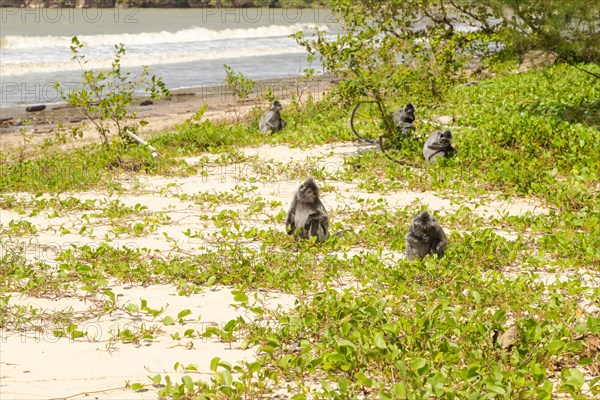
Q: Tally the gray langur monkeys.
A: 5